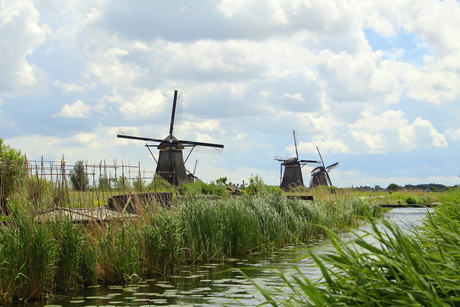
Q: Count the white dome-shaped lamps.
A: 0